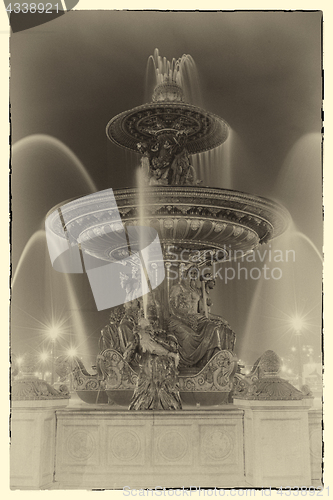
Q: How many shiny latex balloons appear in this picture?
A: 0